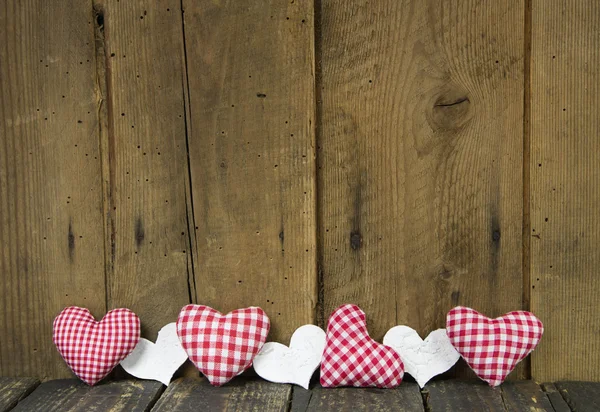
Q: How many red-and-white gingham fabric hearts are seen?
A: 4